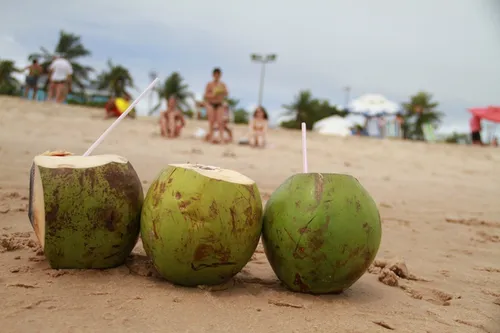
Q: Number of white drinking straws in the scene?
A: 2